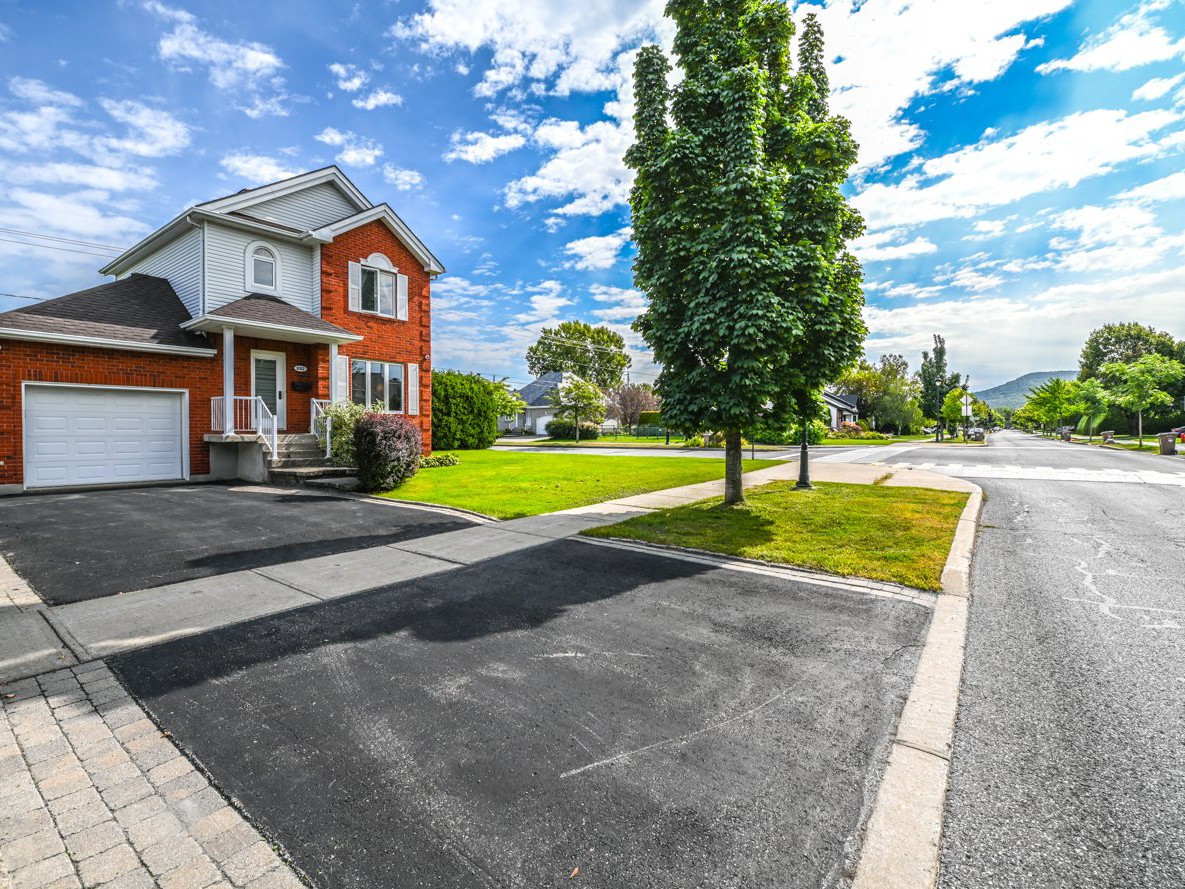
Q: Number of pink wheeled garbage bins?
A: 0